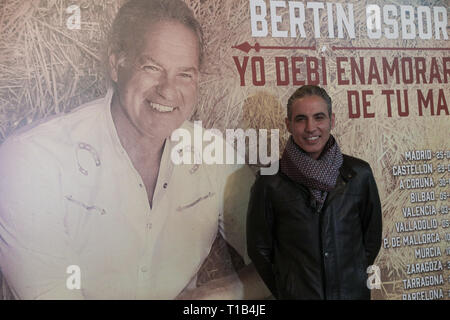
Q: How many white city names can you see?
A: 11